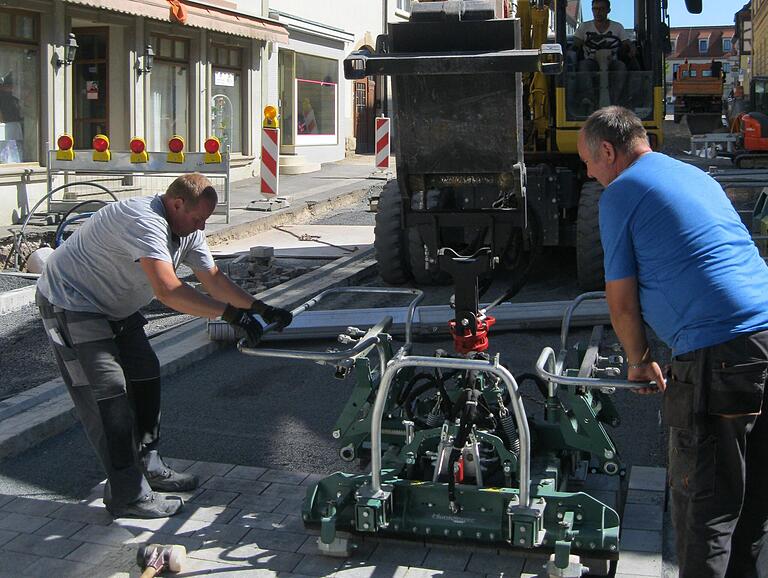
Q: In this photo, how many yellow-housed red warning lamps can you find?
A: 5